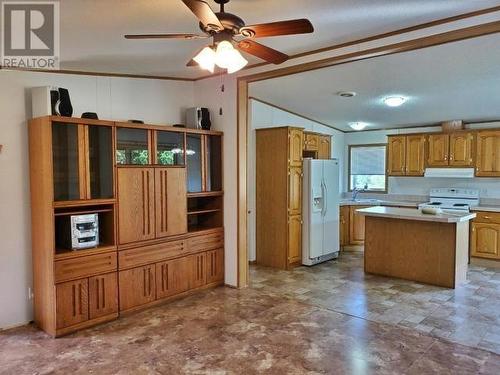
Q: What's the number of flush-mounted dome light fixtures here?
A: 2